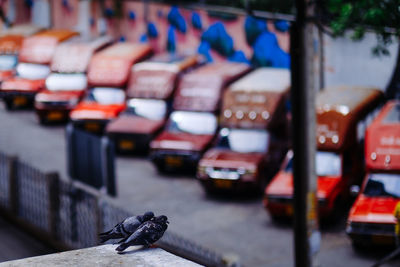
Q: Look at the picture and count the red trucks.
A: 9